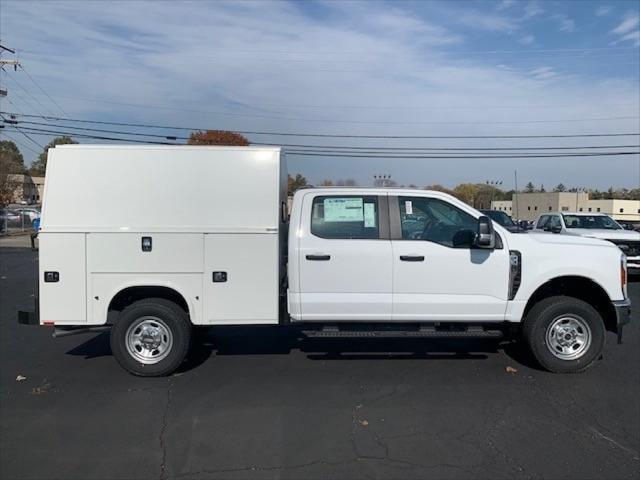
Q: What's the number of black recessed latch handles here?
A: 3